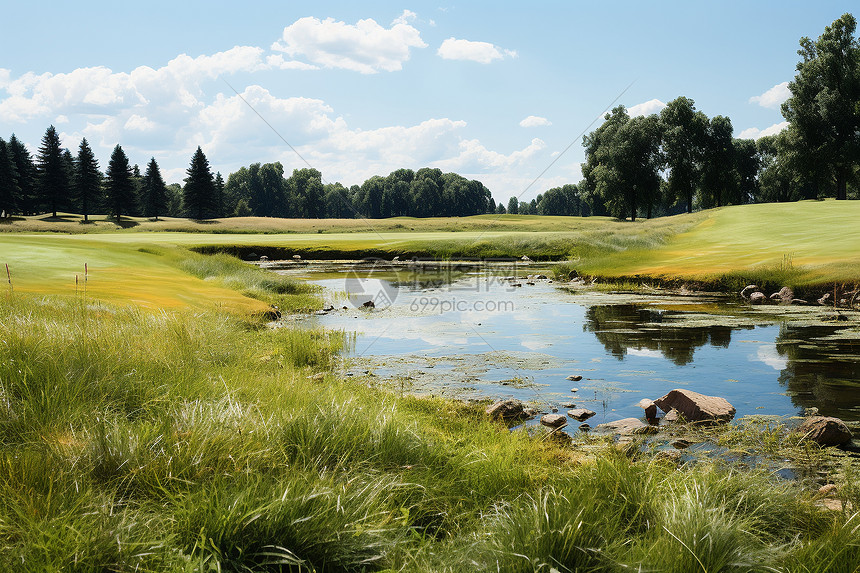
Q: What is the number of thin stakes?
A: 3